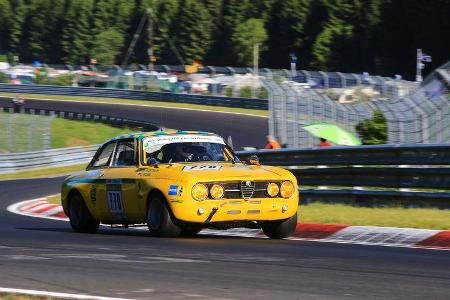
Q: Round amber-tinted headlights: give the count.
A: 4